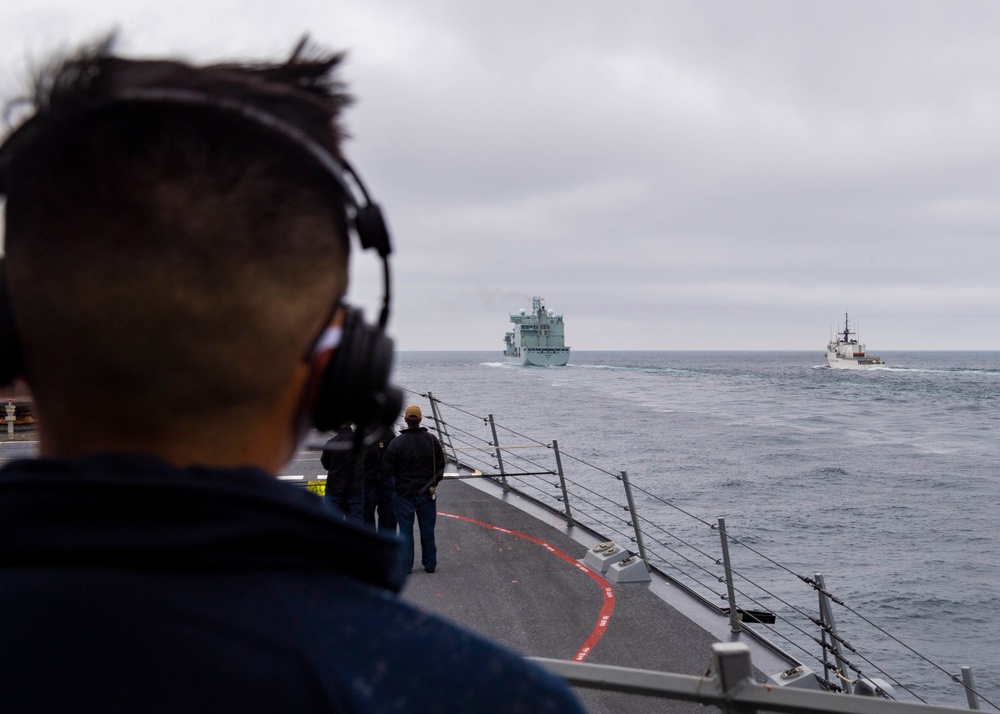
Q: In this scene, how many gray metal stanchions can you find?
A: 7